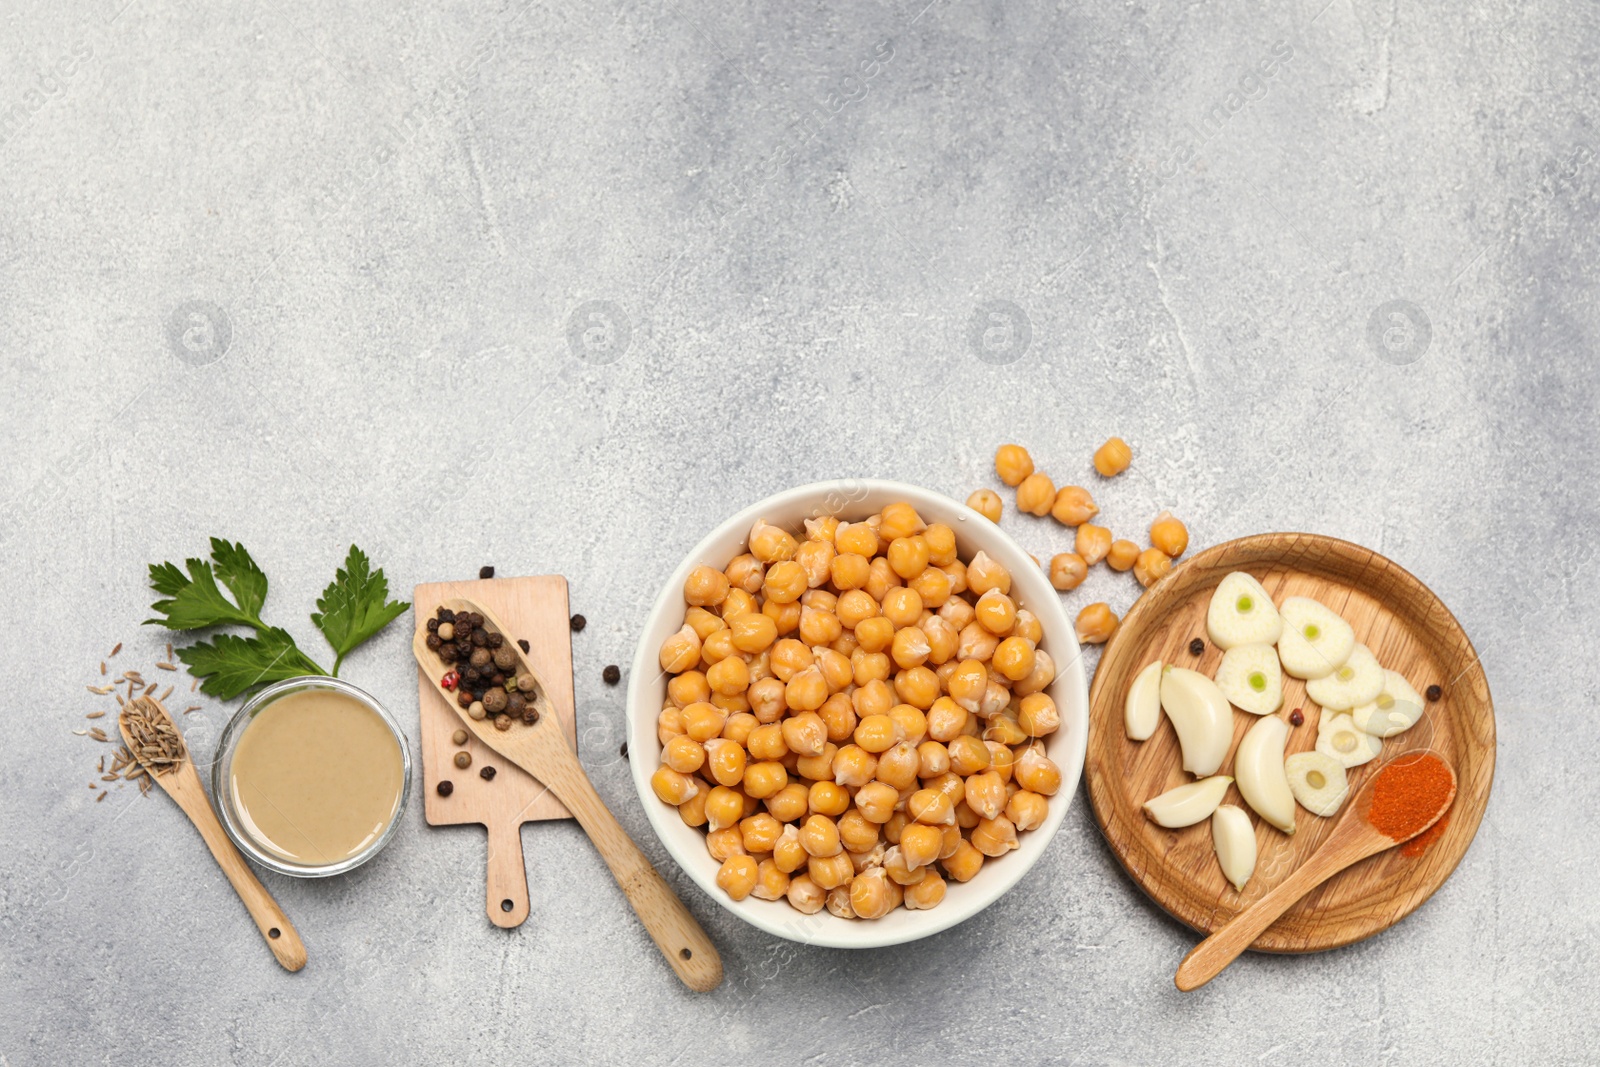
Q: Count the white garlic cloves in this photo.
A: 5